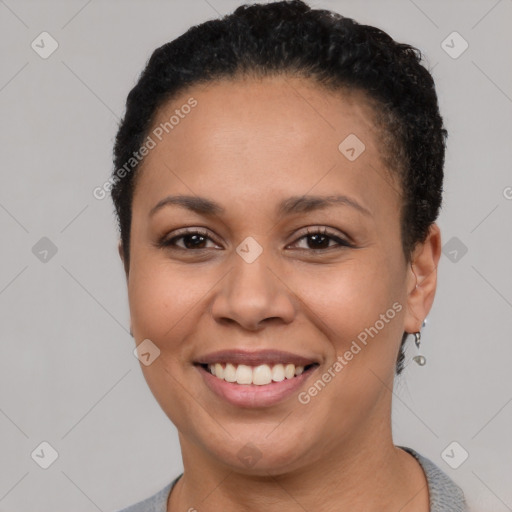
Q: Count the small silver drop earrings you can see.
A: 1